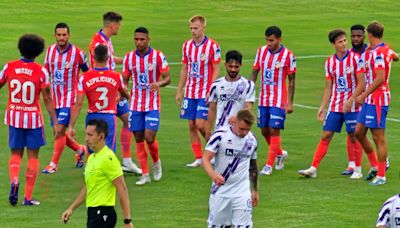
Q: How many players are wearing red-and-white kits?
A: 10